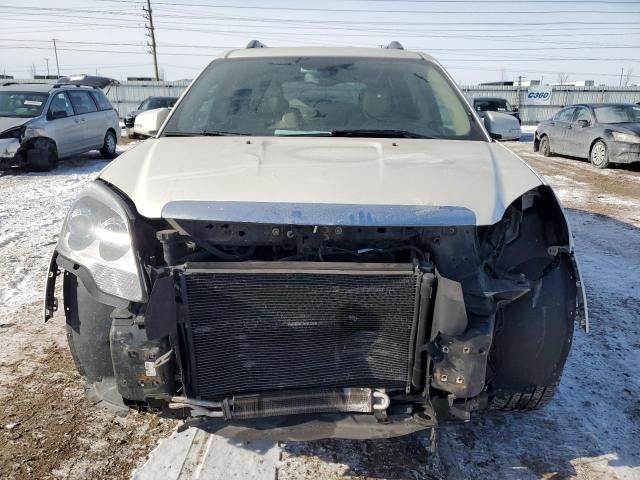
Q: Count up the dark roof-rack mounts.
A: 2